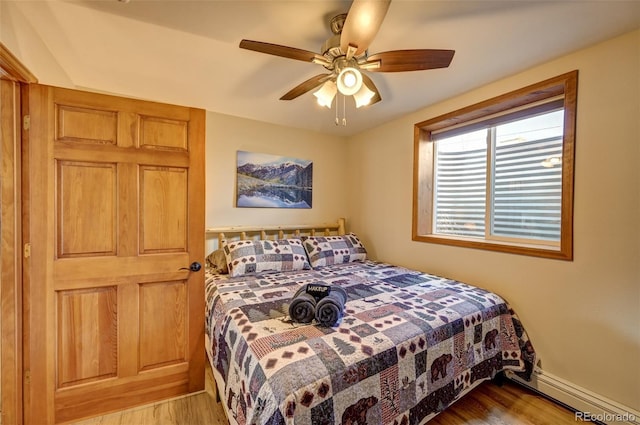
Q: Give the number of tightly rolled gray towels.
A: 2